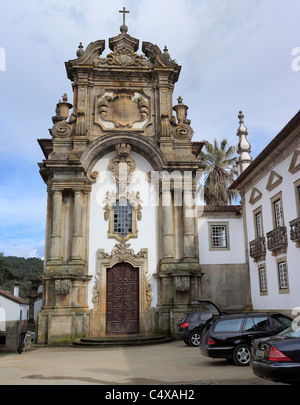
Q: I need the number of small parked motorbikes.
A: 0